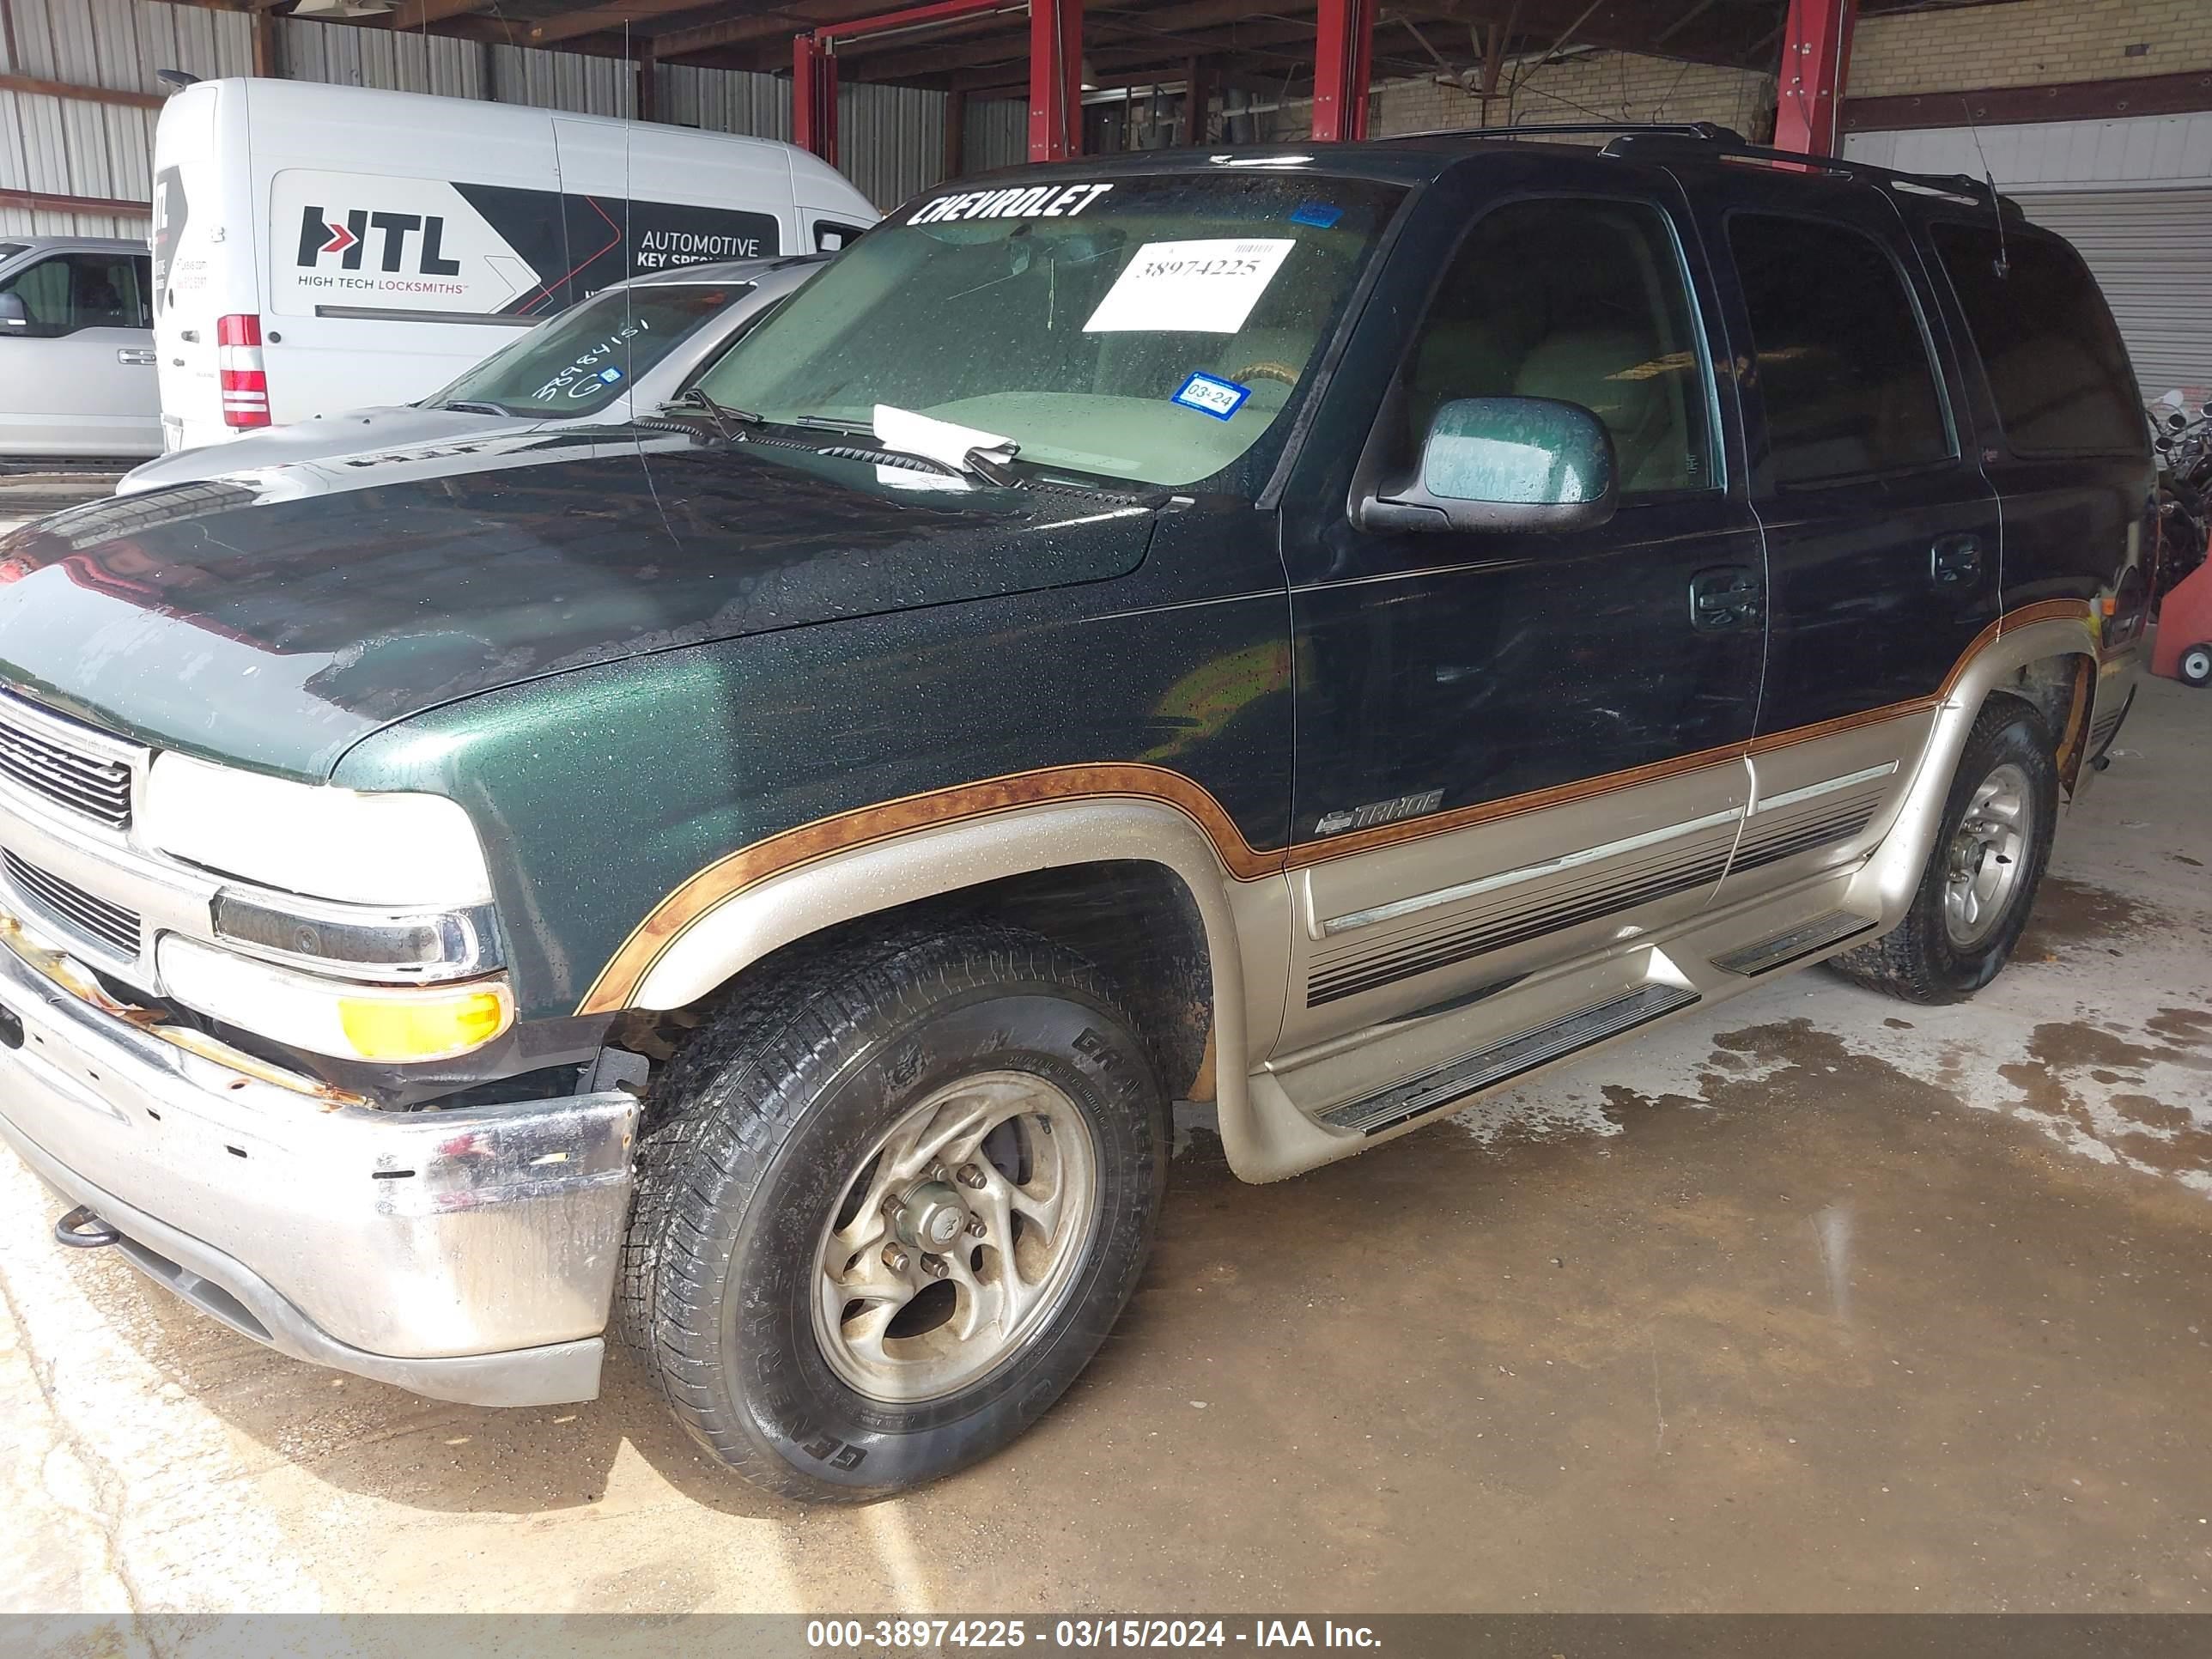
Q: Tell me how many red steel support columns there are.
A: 4